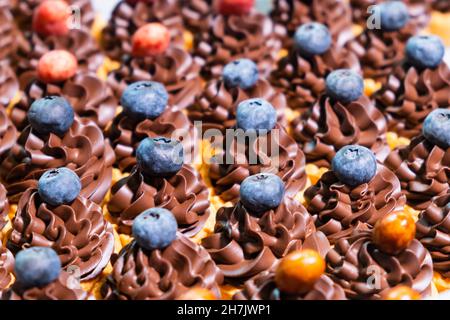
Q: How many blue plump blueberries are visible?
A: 15